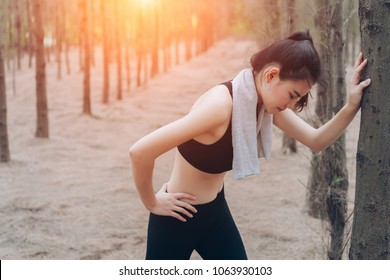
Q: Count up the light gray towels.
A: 1